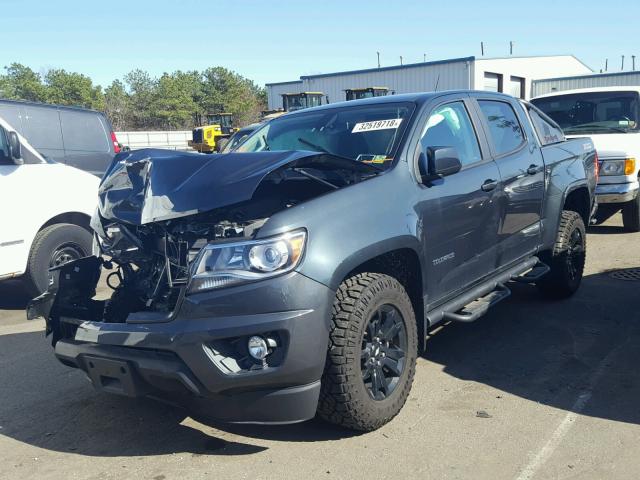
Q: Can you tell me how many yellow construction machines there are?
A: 3